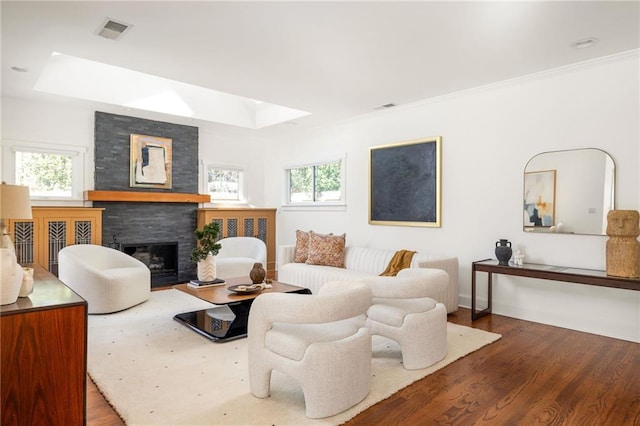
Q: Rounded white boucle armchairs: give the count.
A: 4